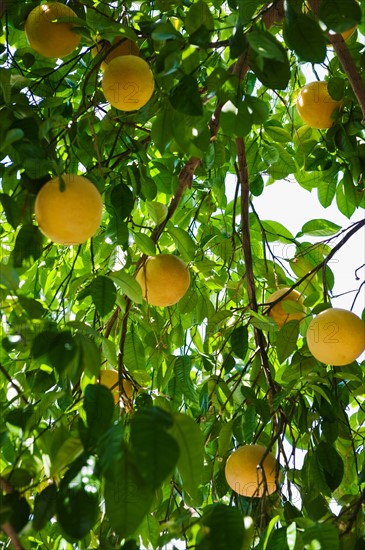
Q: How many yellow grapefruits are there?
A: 11